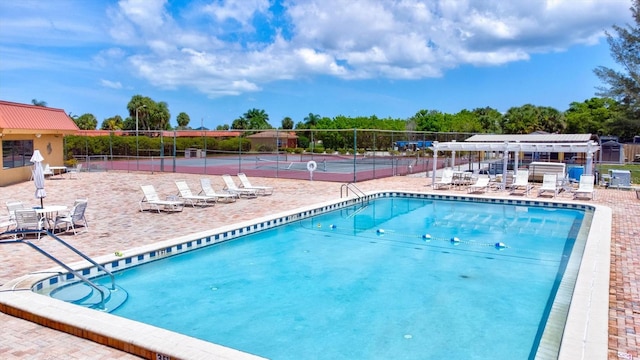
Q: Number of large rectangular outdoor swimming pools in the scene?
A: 1